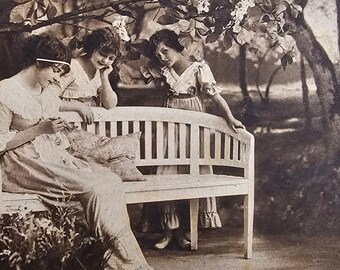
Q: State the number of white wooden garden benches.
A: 1